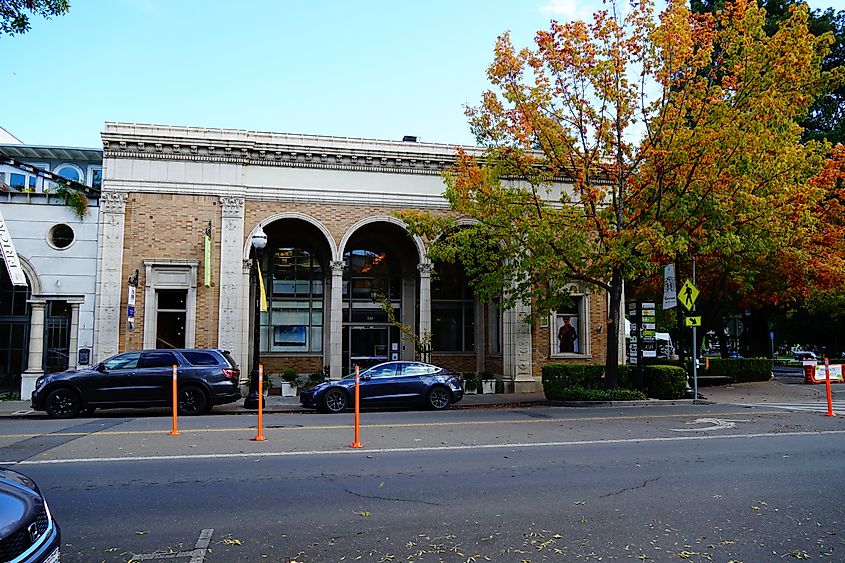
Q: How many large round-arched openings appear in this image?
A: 3